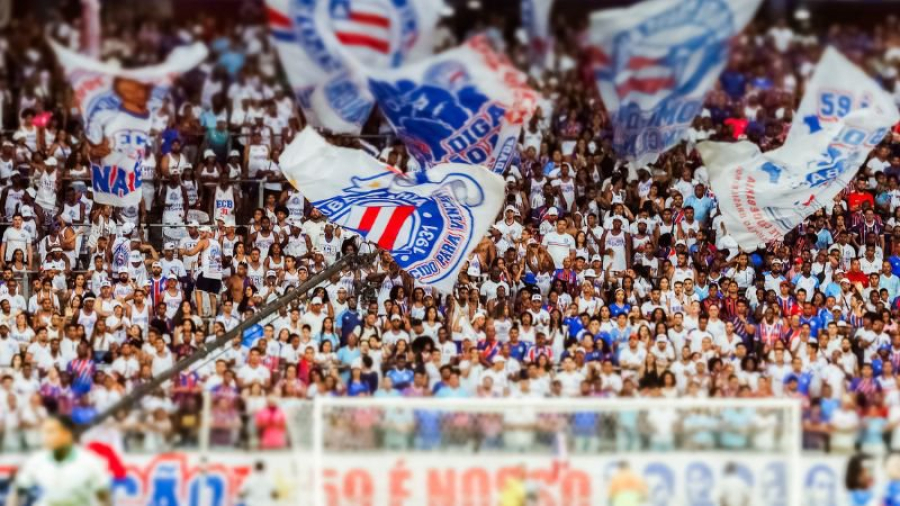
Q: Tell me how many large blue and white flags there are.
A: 6